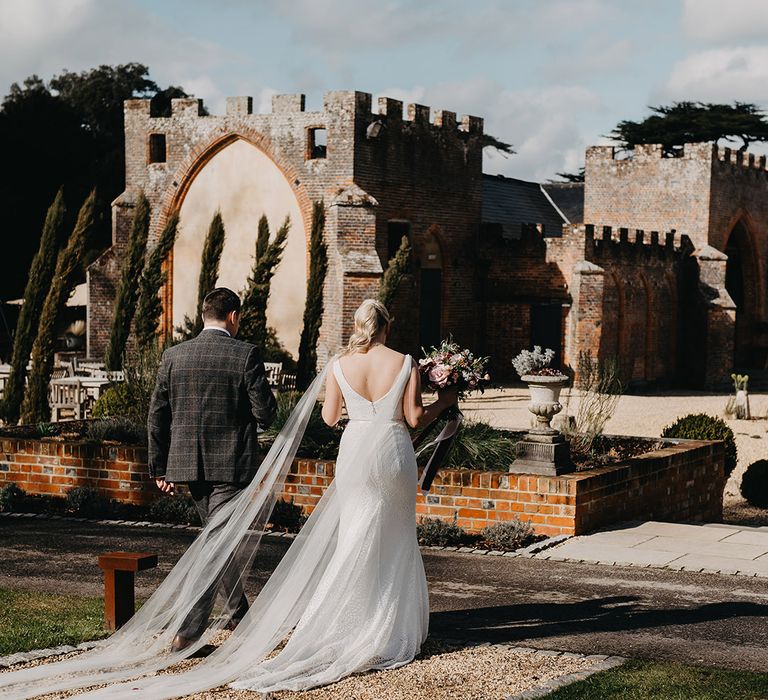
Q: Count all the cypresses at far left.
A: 2